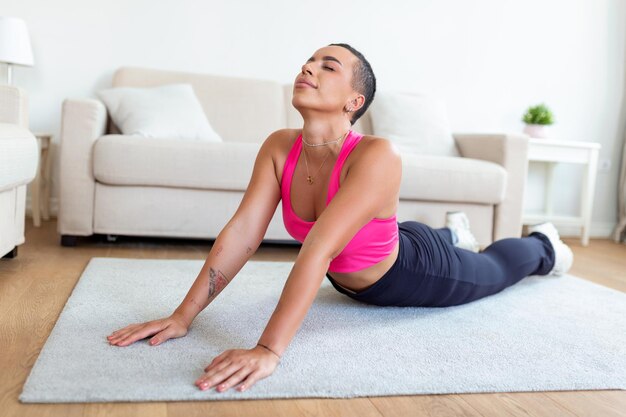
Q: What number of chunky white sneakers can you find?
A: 2